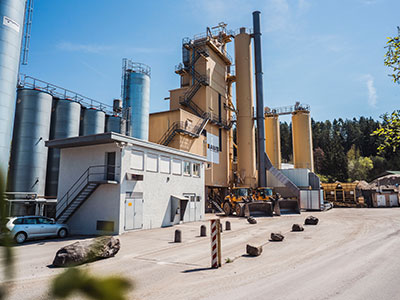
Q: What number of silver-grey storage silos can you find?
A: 6